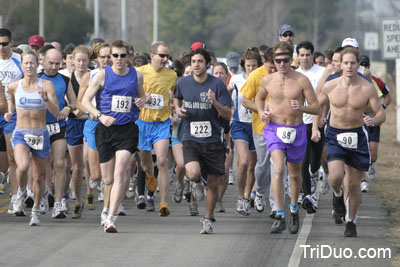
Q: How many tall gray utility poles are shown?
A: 4